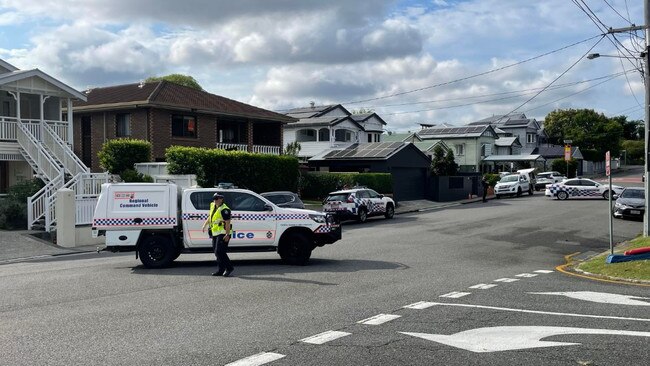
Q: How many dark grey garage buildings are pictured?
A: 1